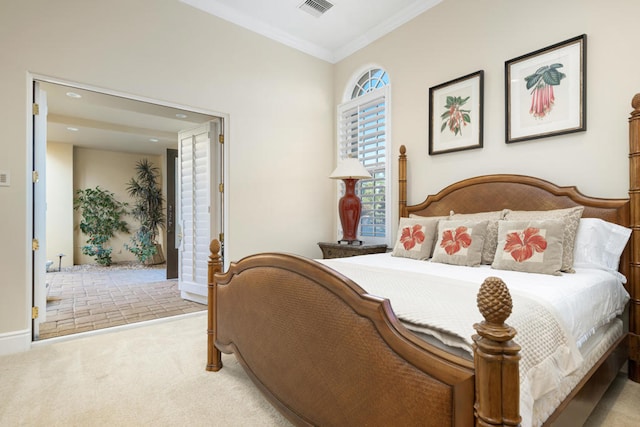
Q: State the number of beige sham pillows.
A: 3